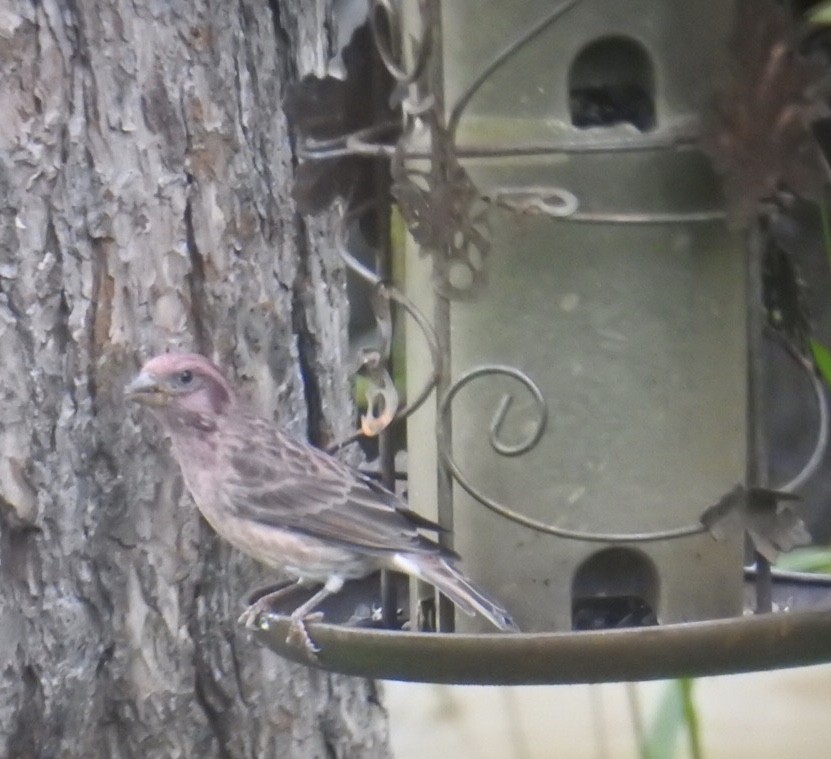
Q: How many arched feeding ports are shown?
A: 2